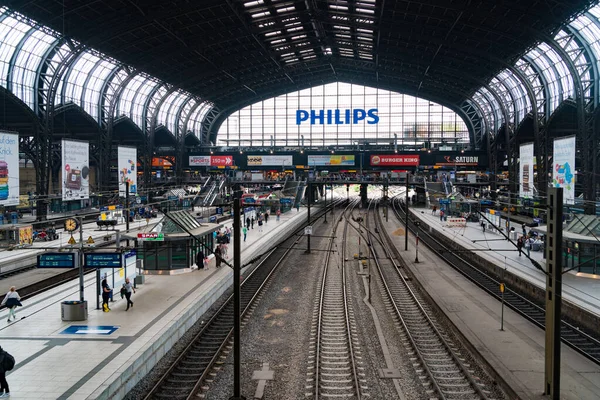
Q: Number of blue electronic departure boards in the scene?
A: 2